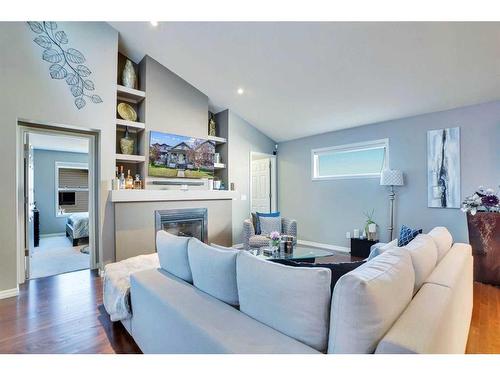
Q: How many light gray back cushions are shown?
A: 6